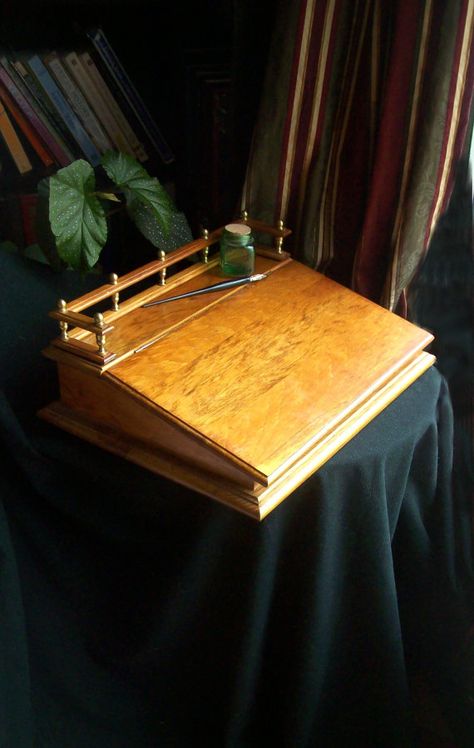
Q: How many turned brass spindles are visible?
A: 7